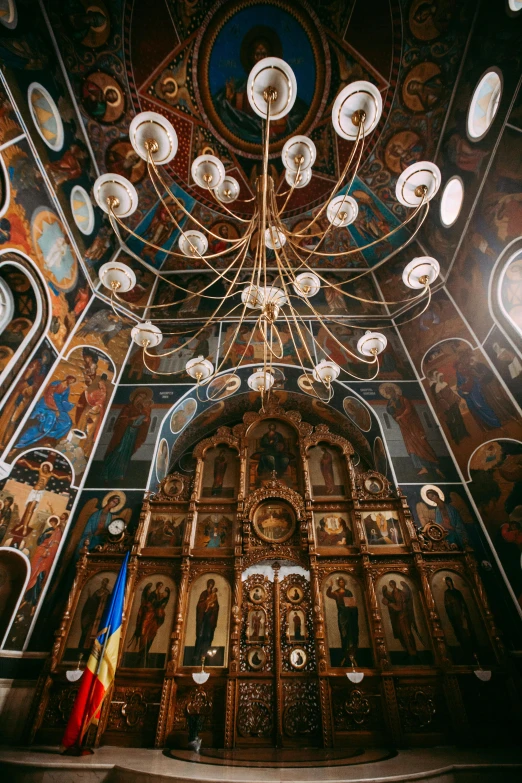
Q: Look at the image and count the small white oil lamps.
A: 4